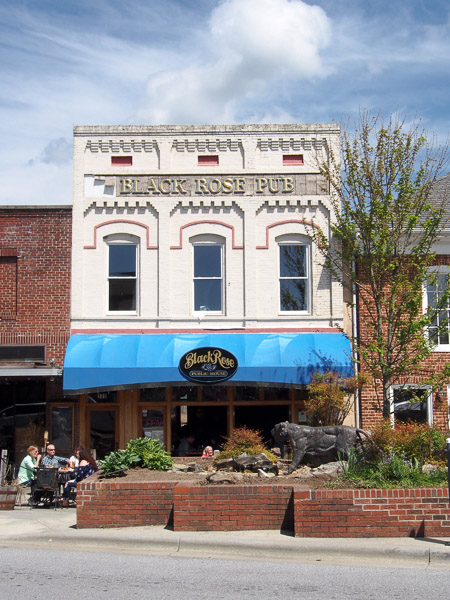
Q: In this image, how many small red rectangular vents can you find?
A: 3